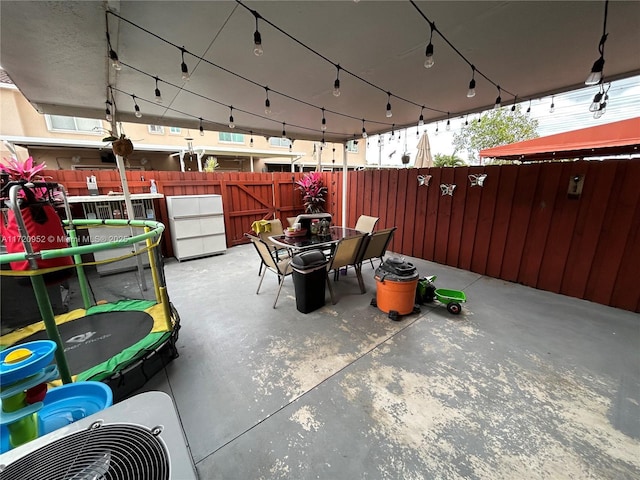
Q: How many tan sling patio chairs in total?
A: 6